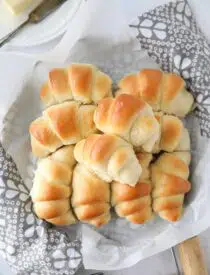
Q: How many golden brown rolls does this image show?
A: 10